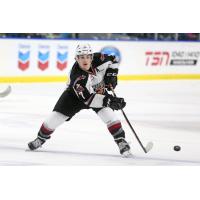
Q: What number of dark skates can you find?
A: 2